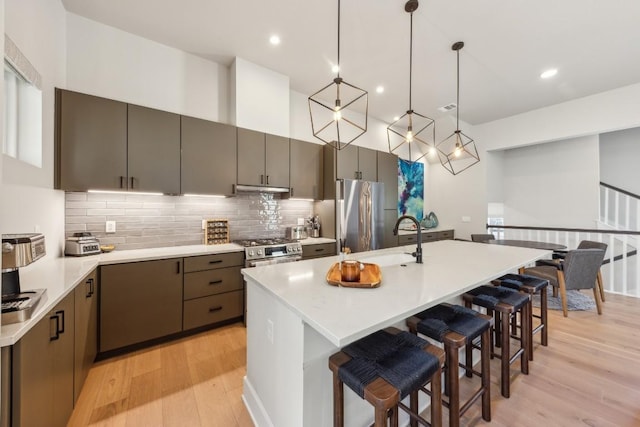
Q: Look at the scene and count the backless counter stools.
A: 4